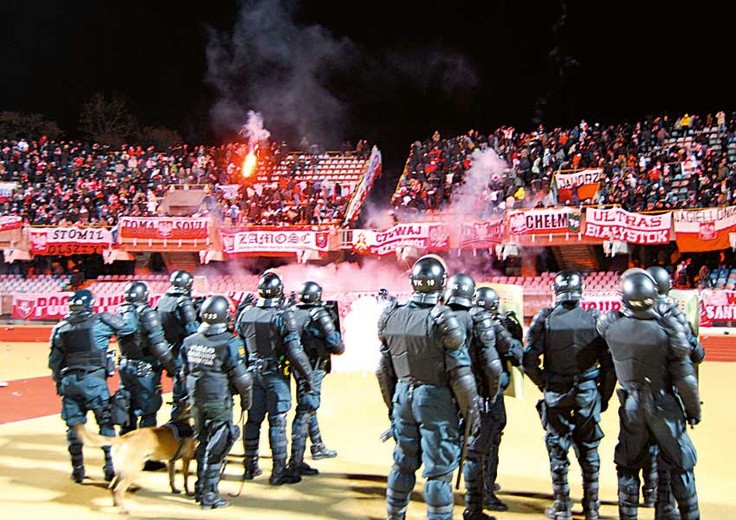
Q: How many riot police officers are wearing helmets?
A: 12